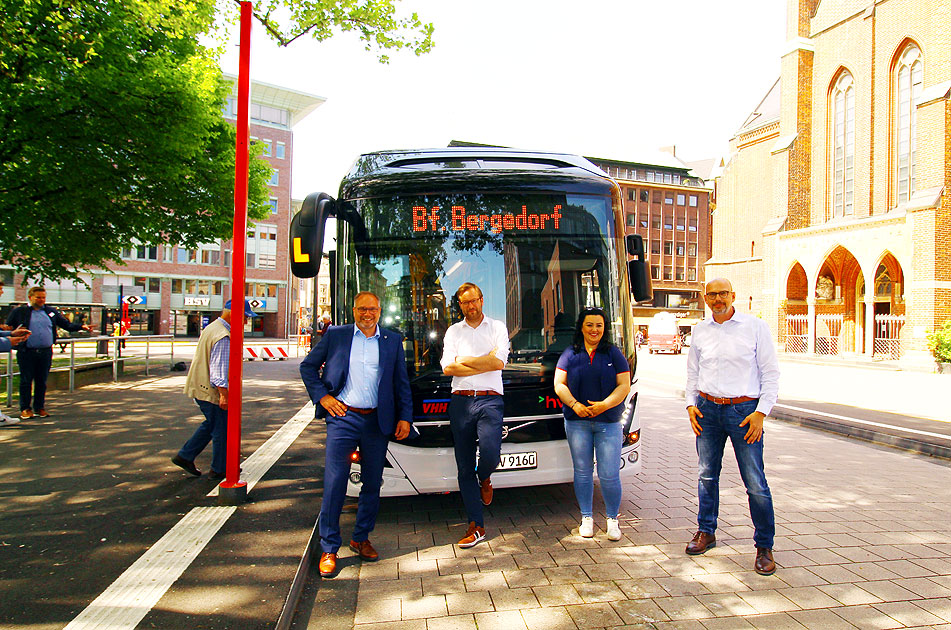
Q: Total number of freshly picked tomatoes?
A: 0